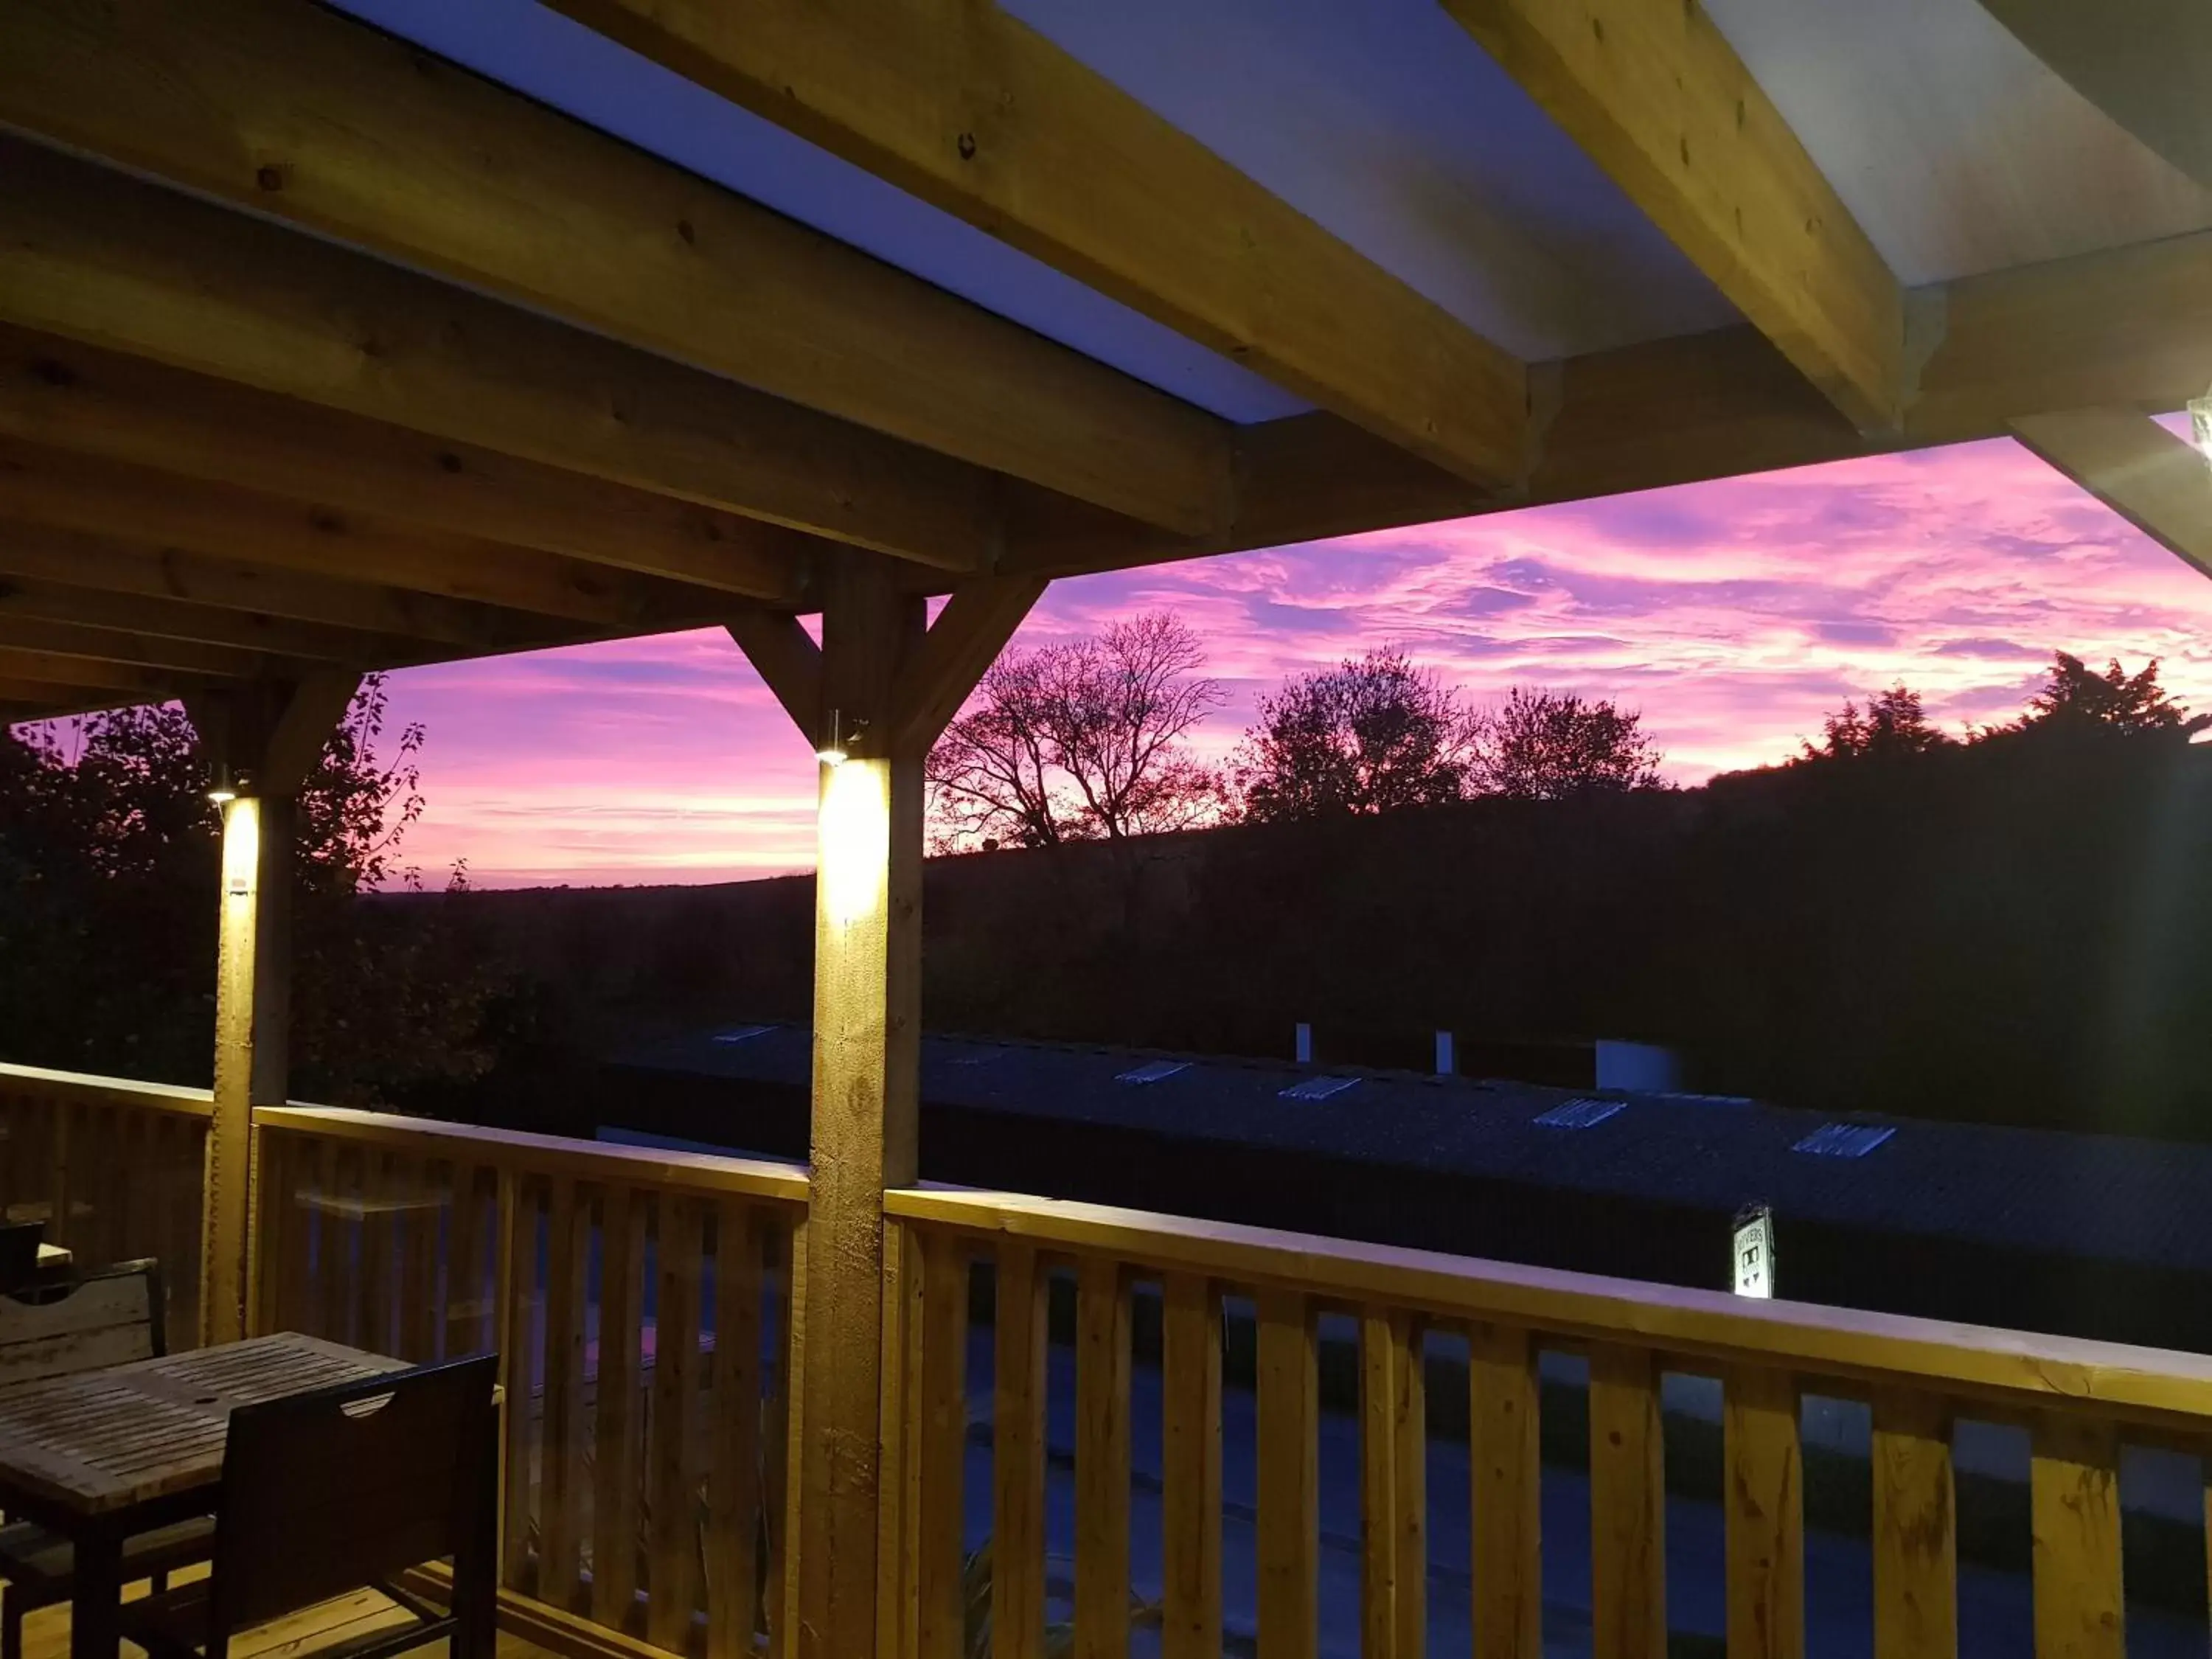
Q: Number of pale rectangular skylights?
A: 5